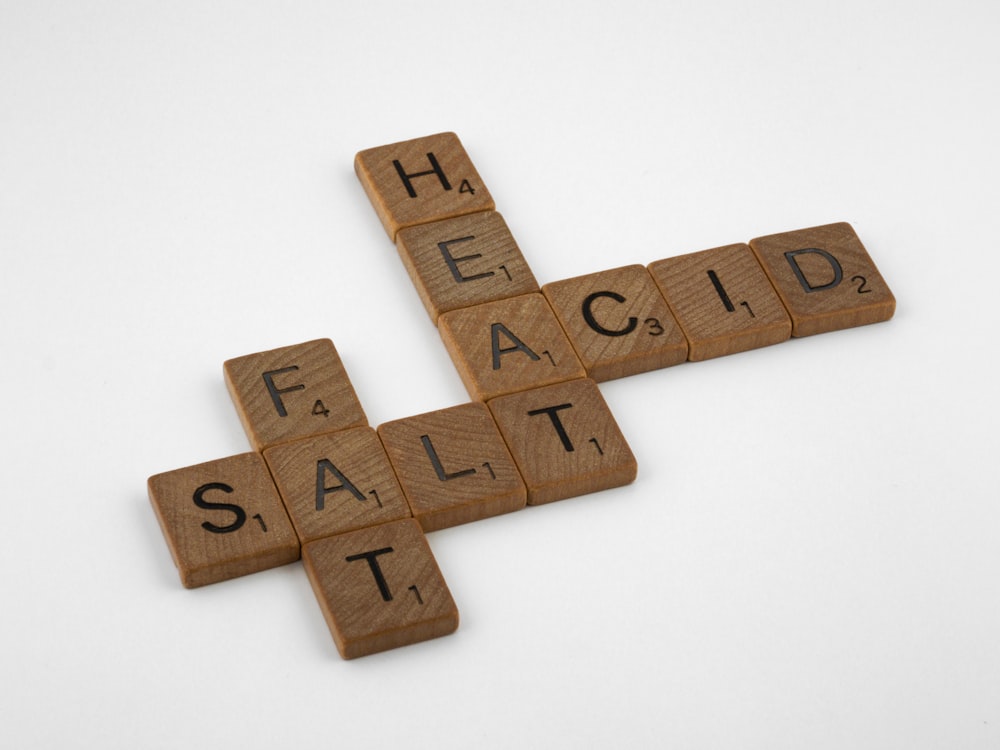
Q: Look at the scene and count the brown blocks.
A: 12